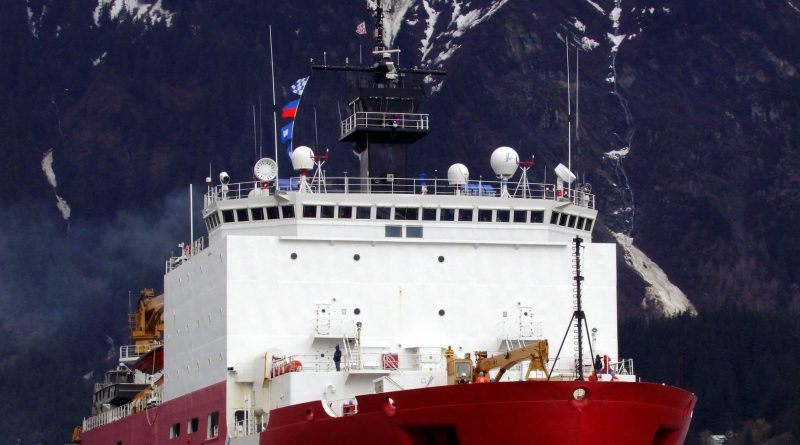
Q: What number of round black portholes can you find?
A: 5